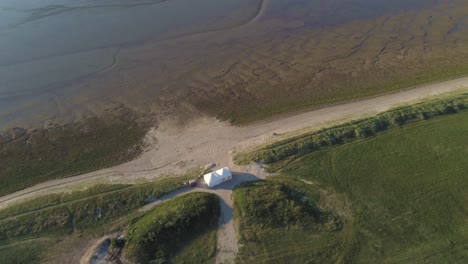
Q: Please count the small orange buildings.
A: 0